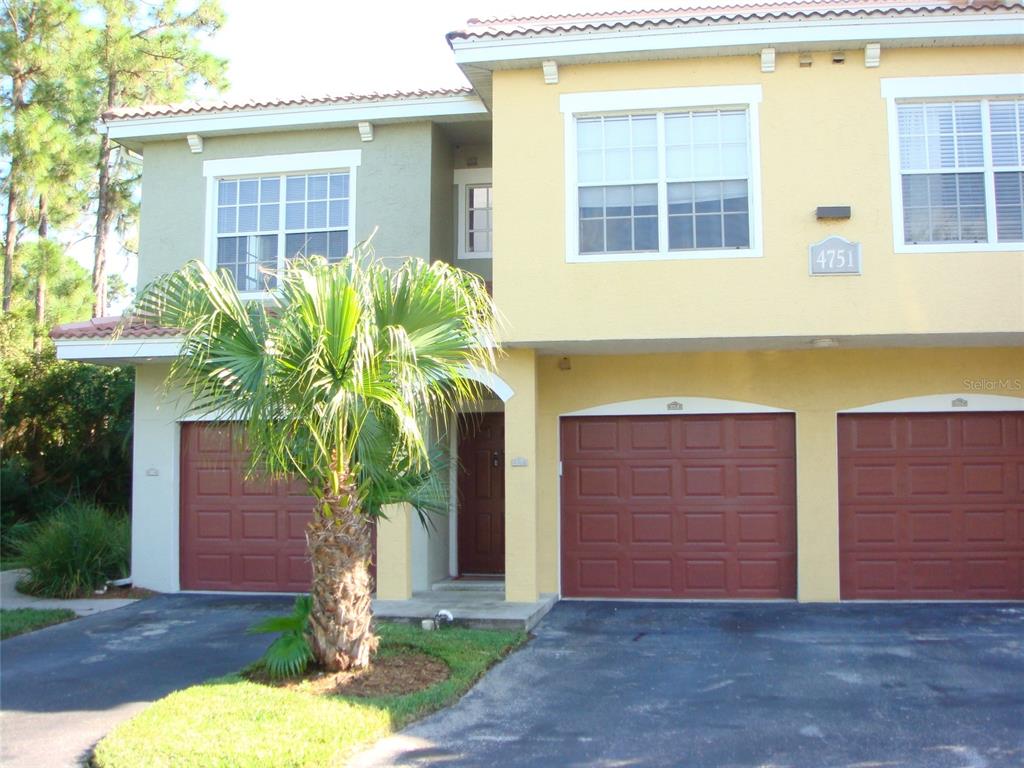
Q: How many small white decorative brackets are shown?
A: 5